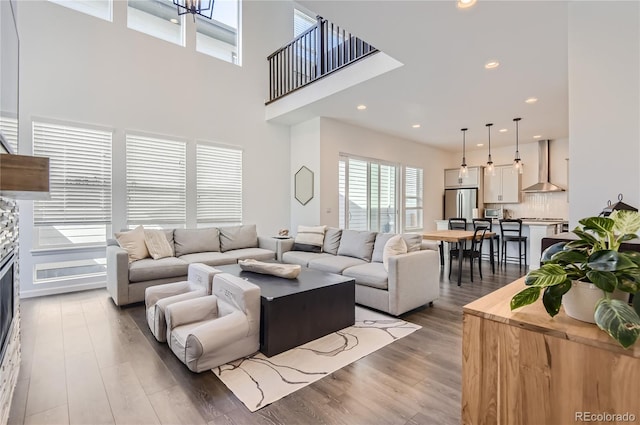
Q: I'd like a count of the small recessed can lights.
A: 8